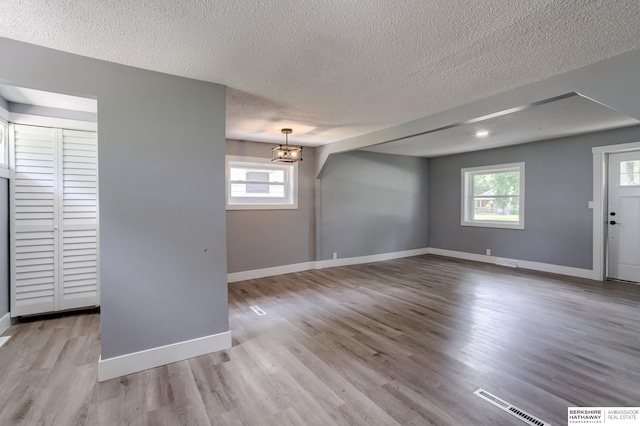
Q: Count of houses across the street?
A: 1